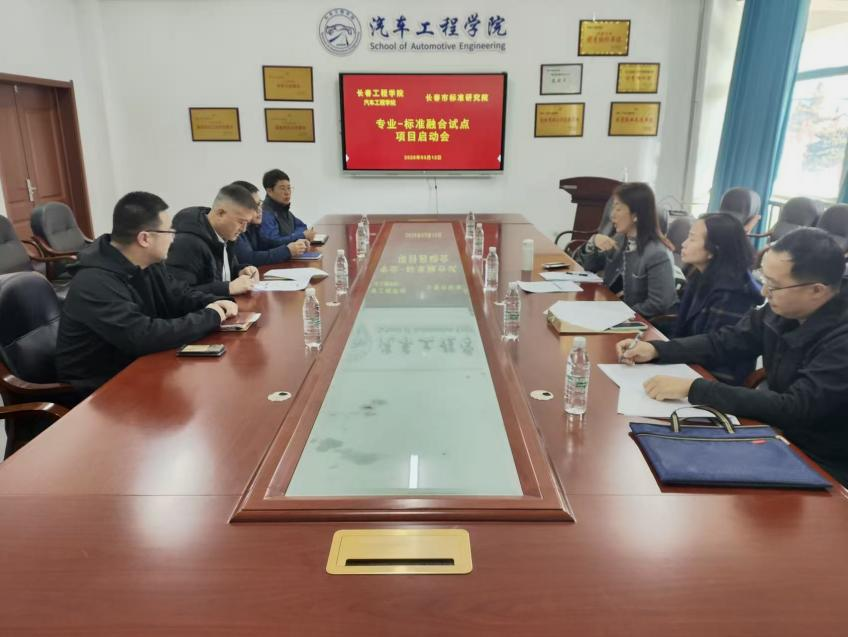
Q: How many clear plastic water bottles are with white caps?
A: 9